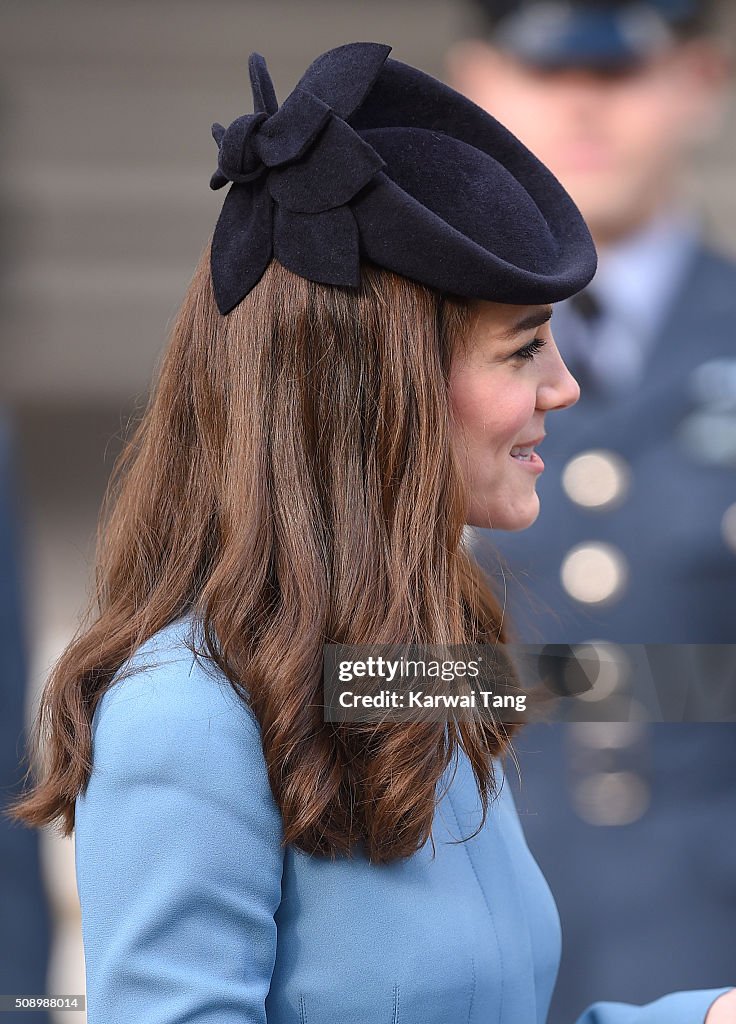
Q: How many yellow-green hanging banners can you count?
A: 0